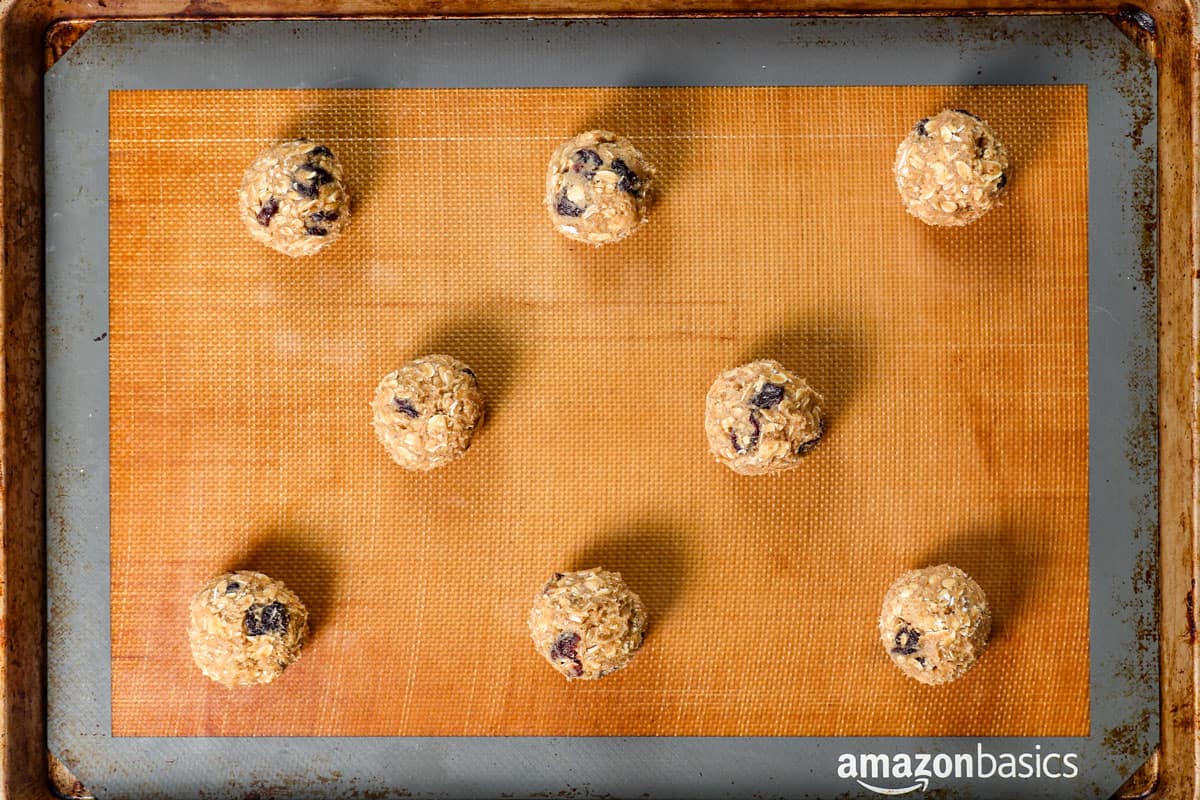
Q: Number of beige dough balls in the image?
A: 8